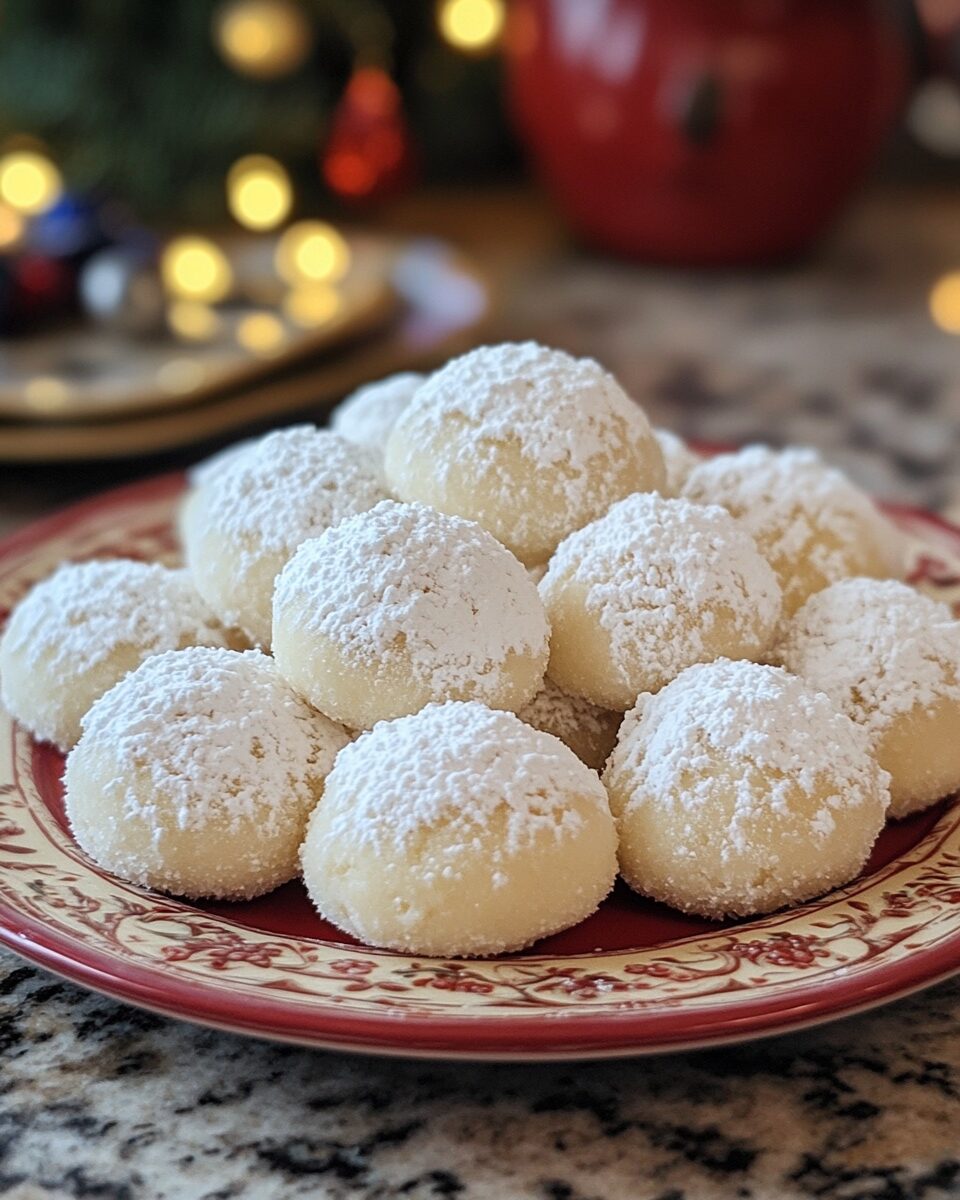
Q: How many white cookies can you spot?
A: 13